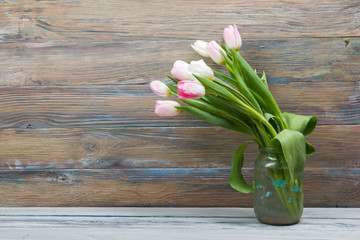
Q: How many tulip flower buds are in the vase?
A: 8